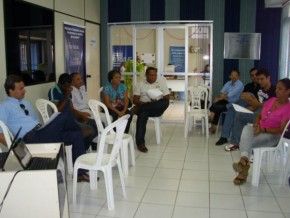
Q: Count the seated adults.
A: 9